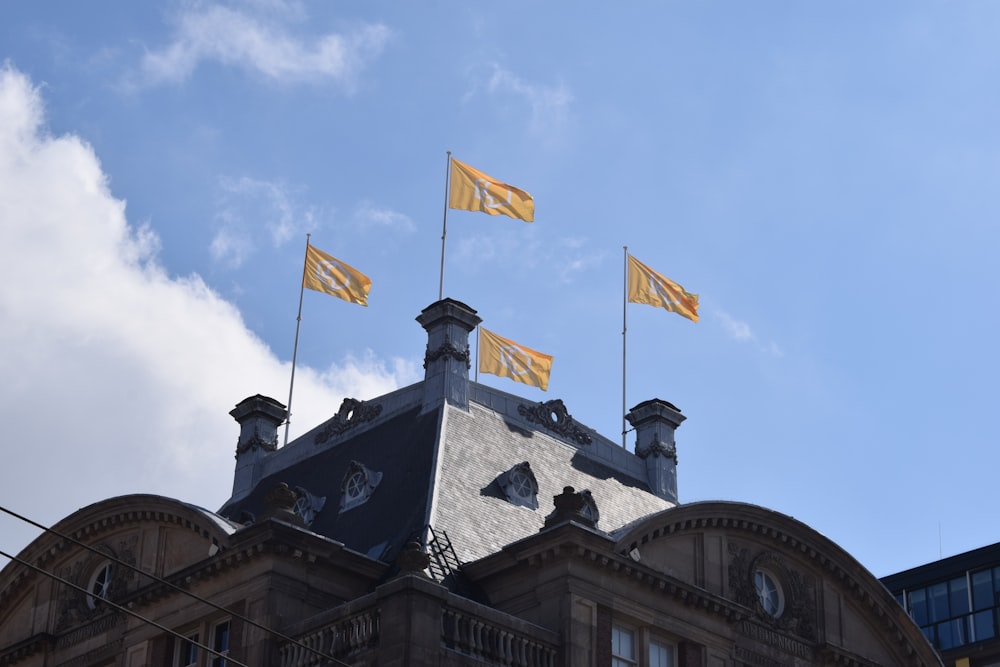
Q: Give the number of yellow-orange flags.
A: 4